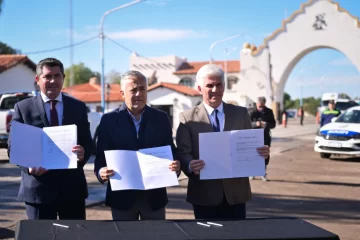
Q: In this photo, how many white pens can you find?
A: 3